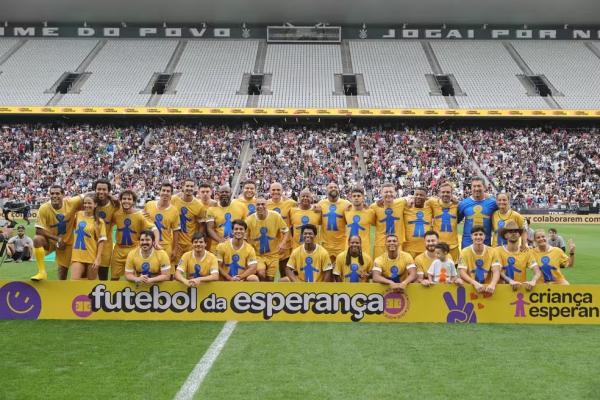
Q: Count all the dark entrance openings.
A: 6